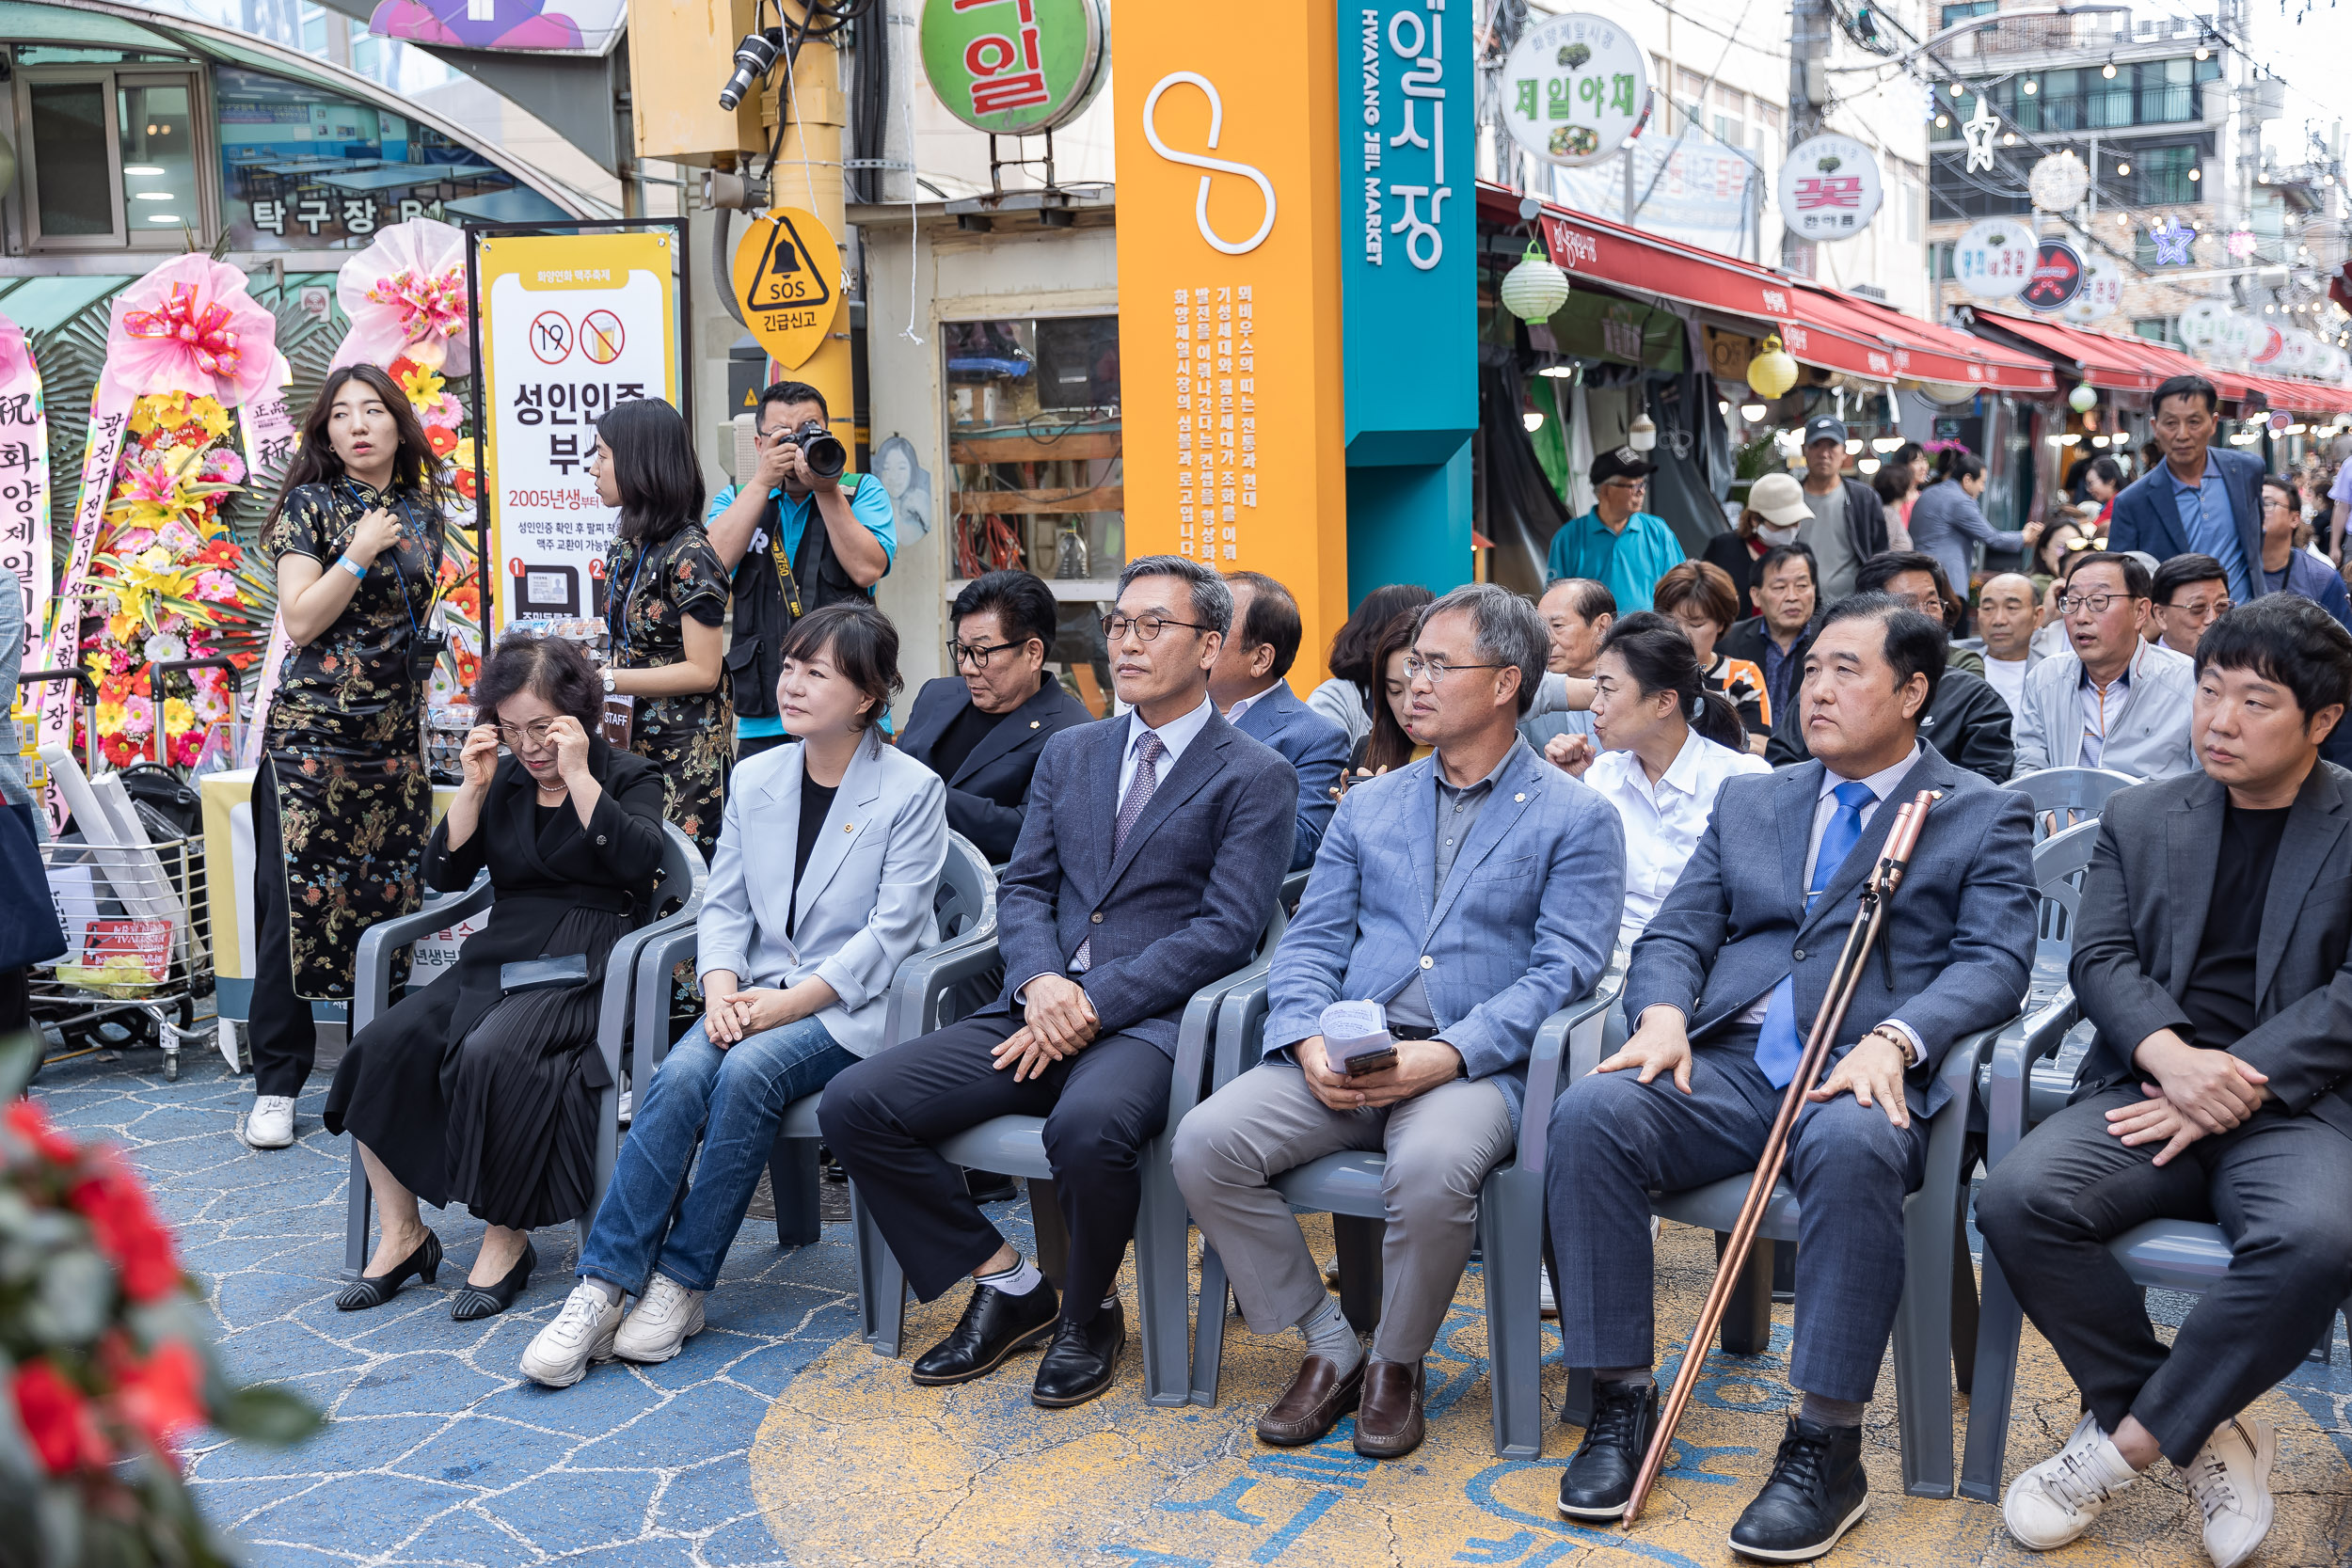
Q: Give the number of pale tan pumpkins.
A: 0